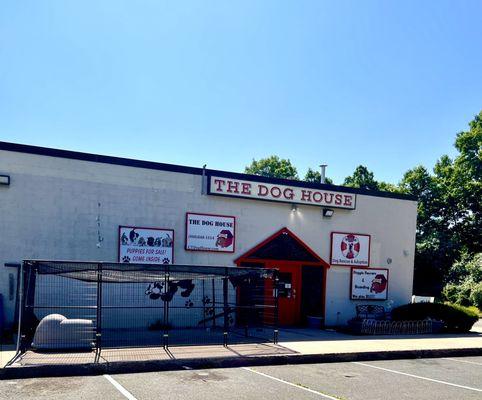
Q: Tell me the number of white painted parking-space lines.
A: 4